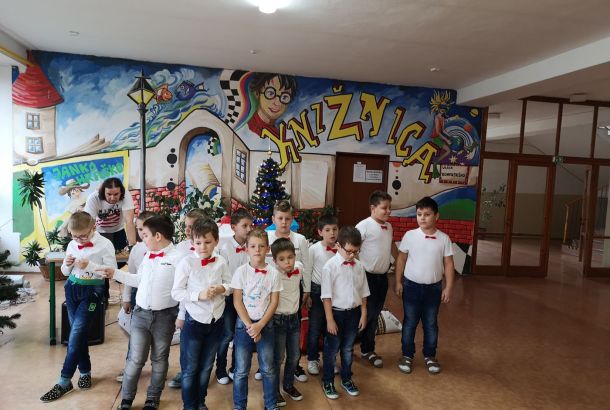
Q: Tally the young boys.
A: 13